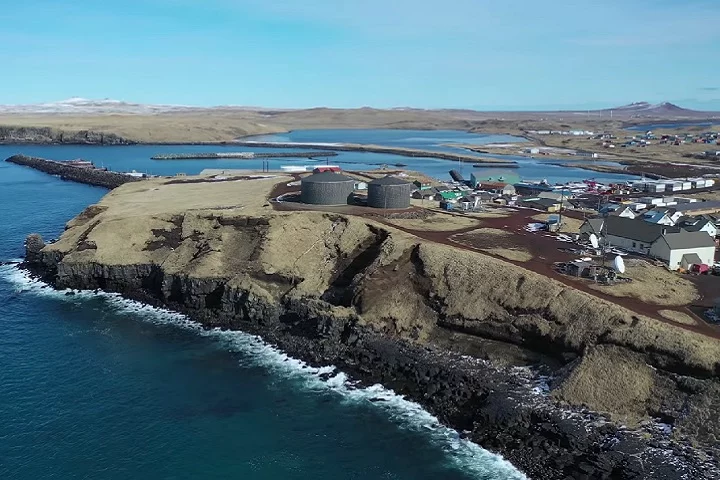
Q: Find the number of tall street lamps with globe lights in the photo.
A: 0